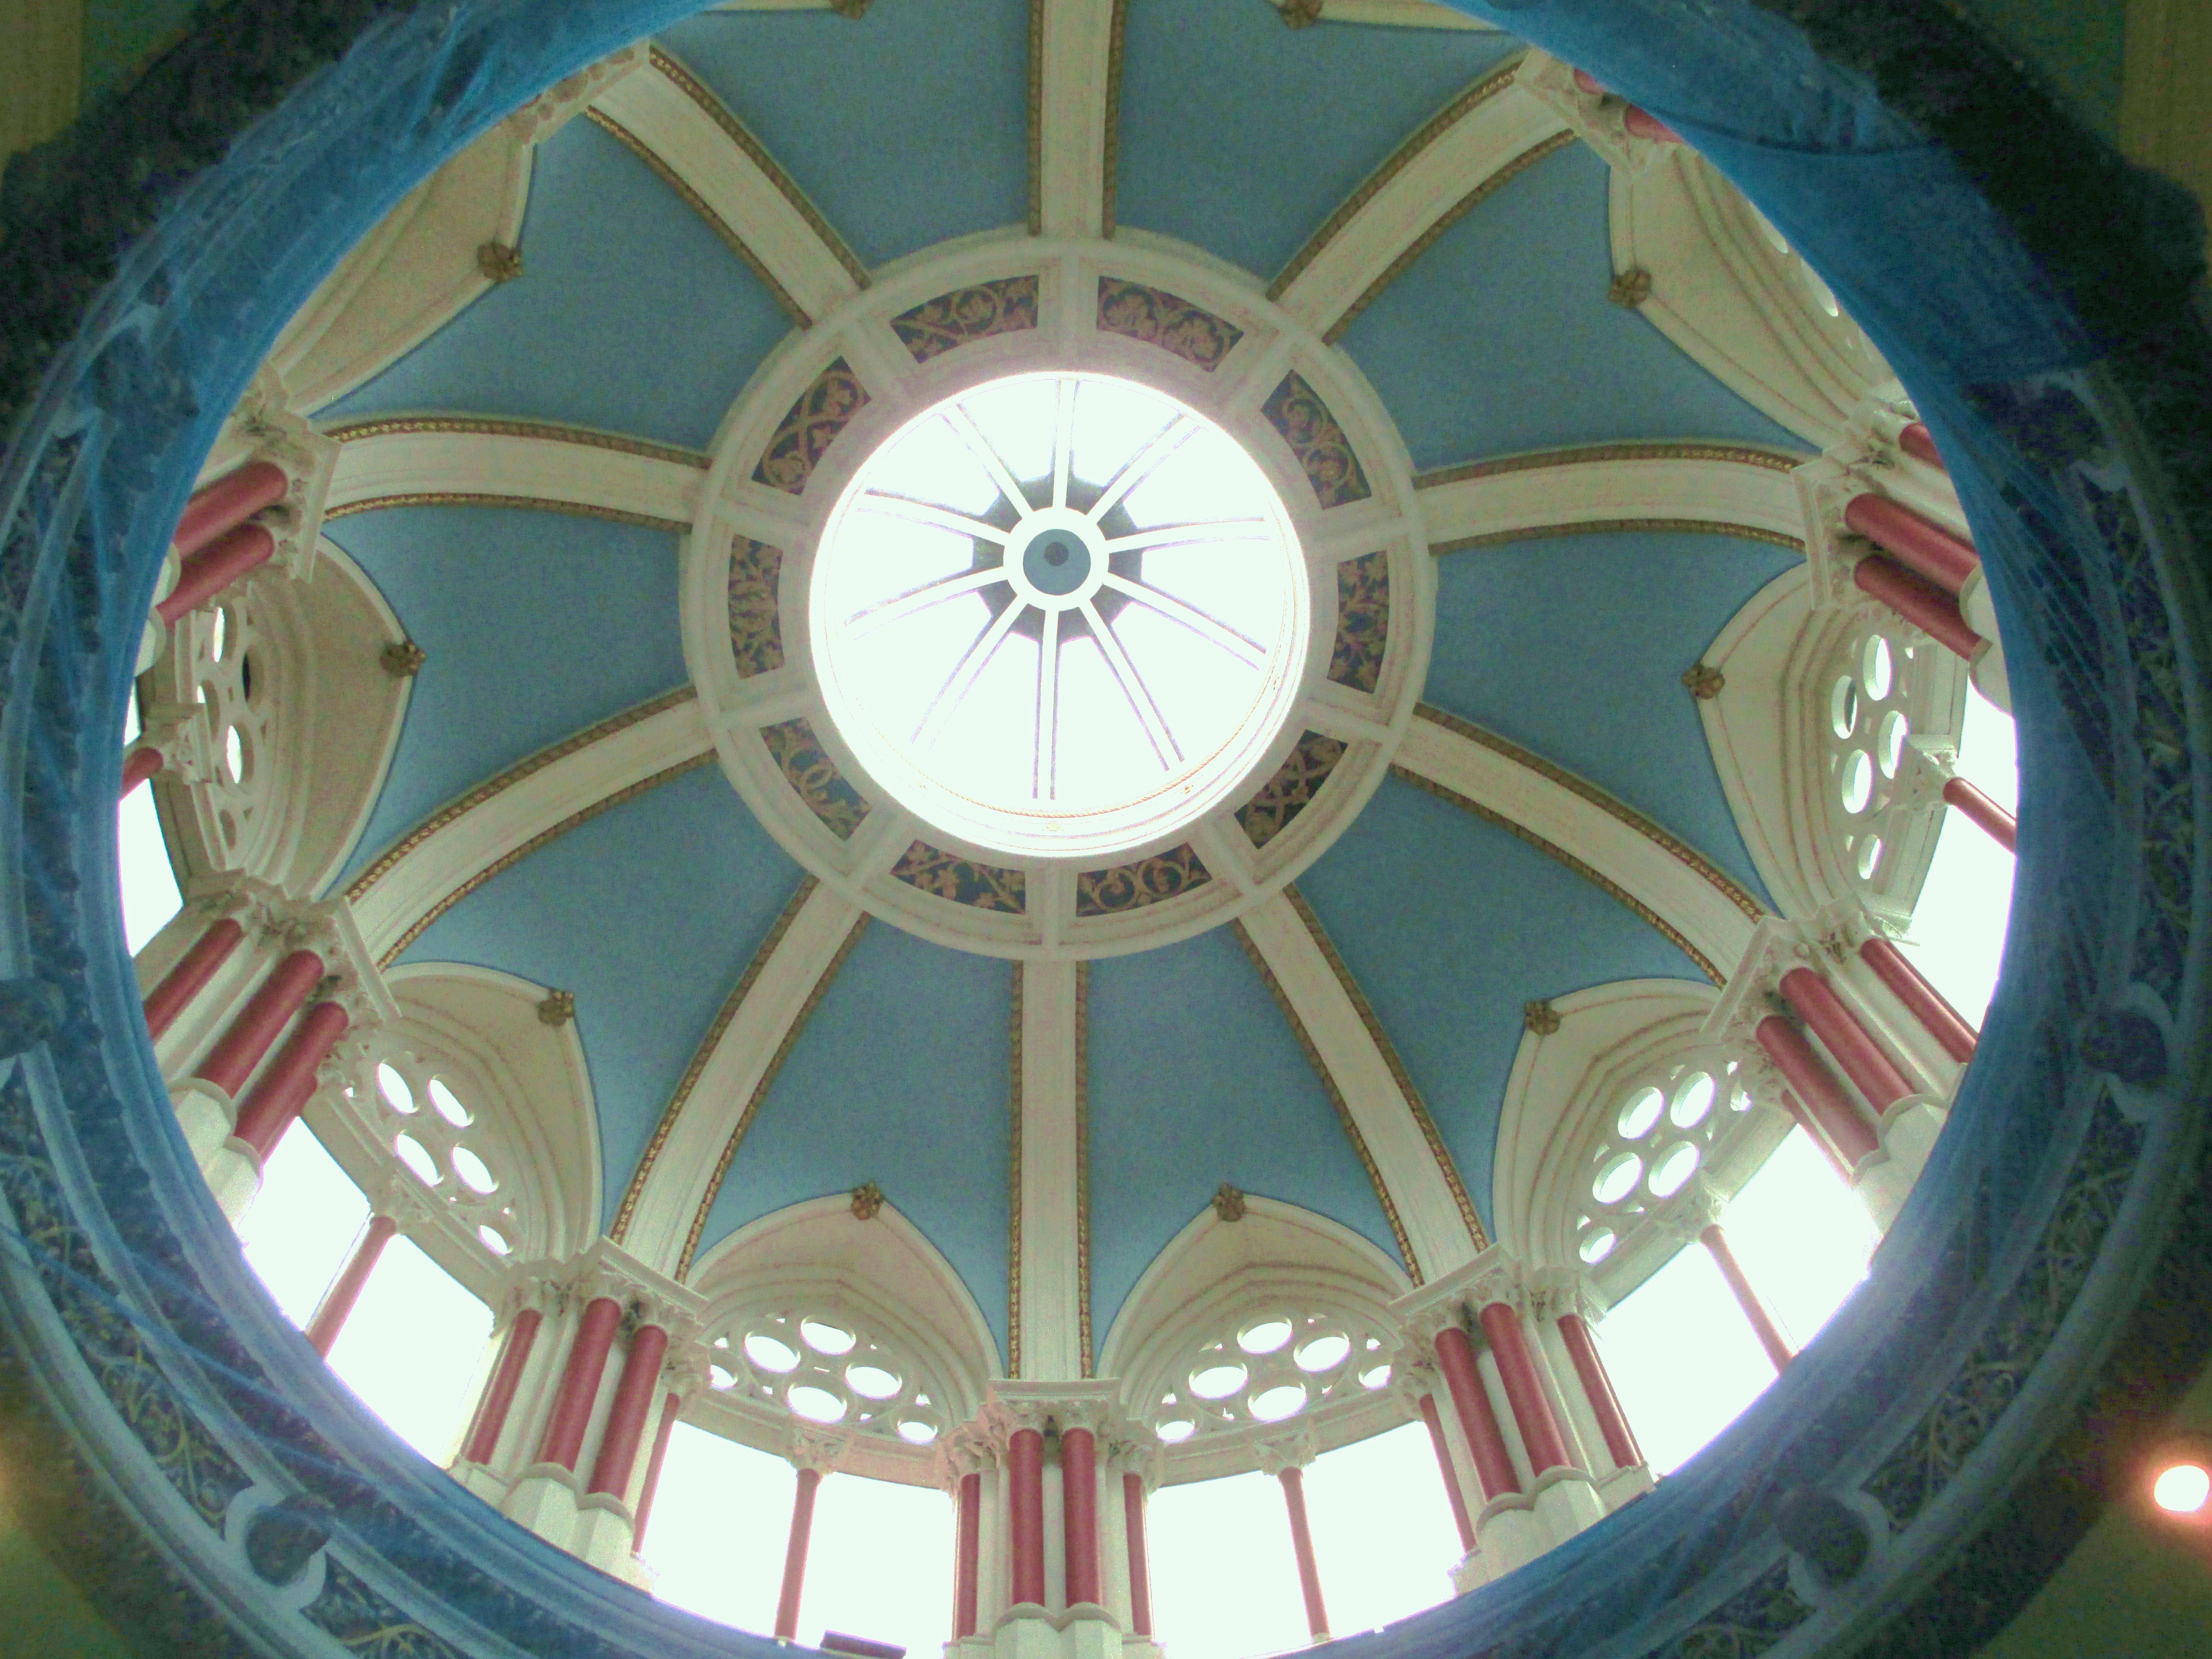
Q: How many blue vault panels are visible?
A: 10